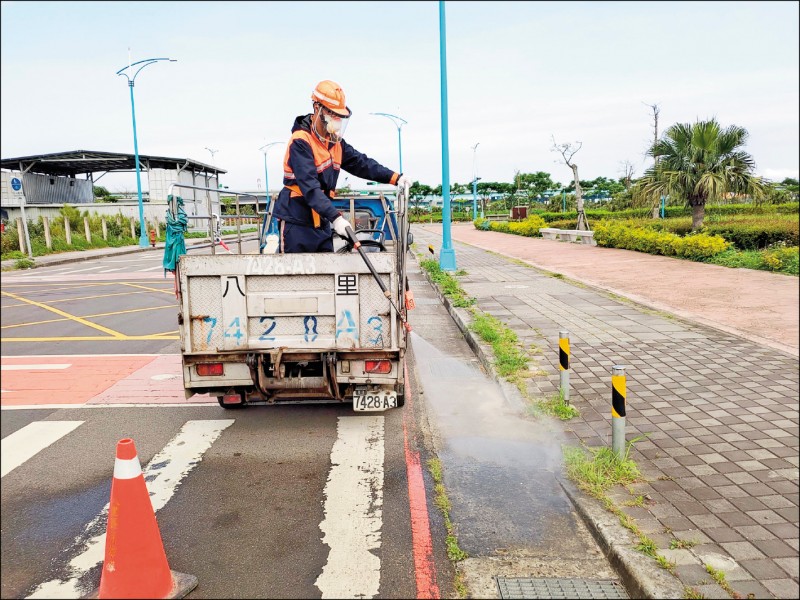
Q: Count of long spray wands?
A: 1